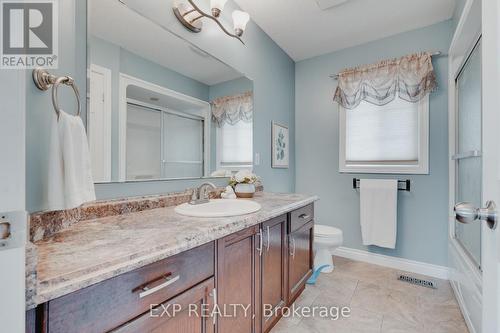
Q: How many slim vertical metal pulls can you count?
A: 4